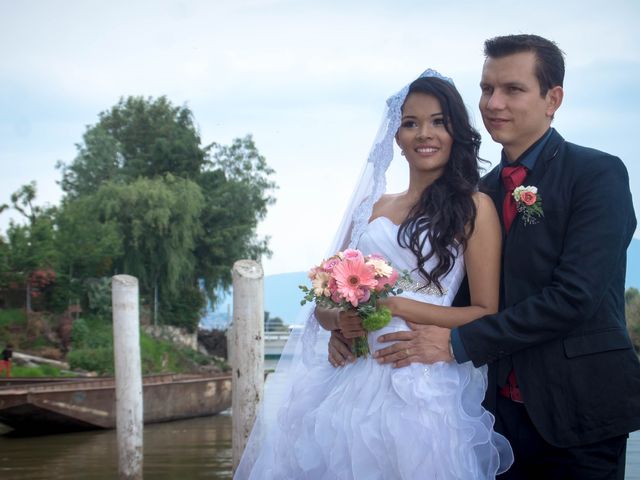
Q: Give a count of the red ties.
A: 1